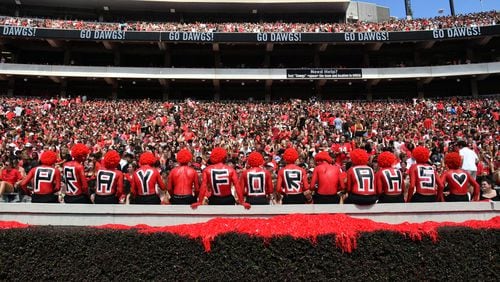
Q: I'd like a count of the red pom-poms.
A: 13